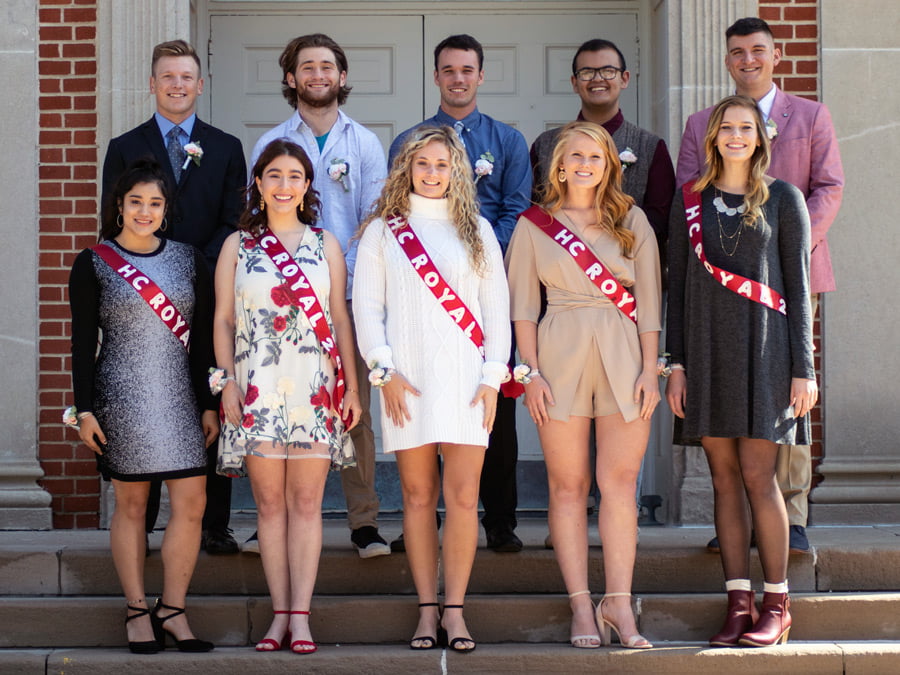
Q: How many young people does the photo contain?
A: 10